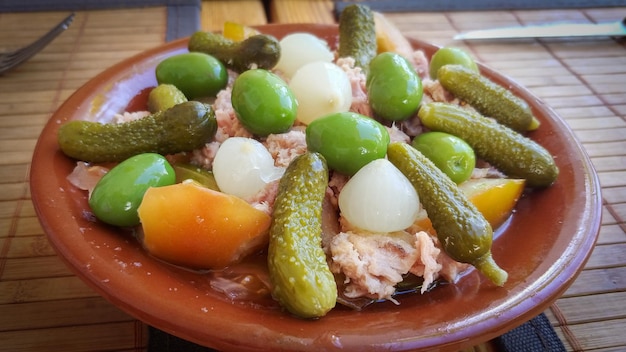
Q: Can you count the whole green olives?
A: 7